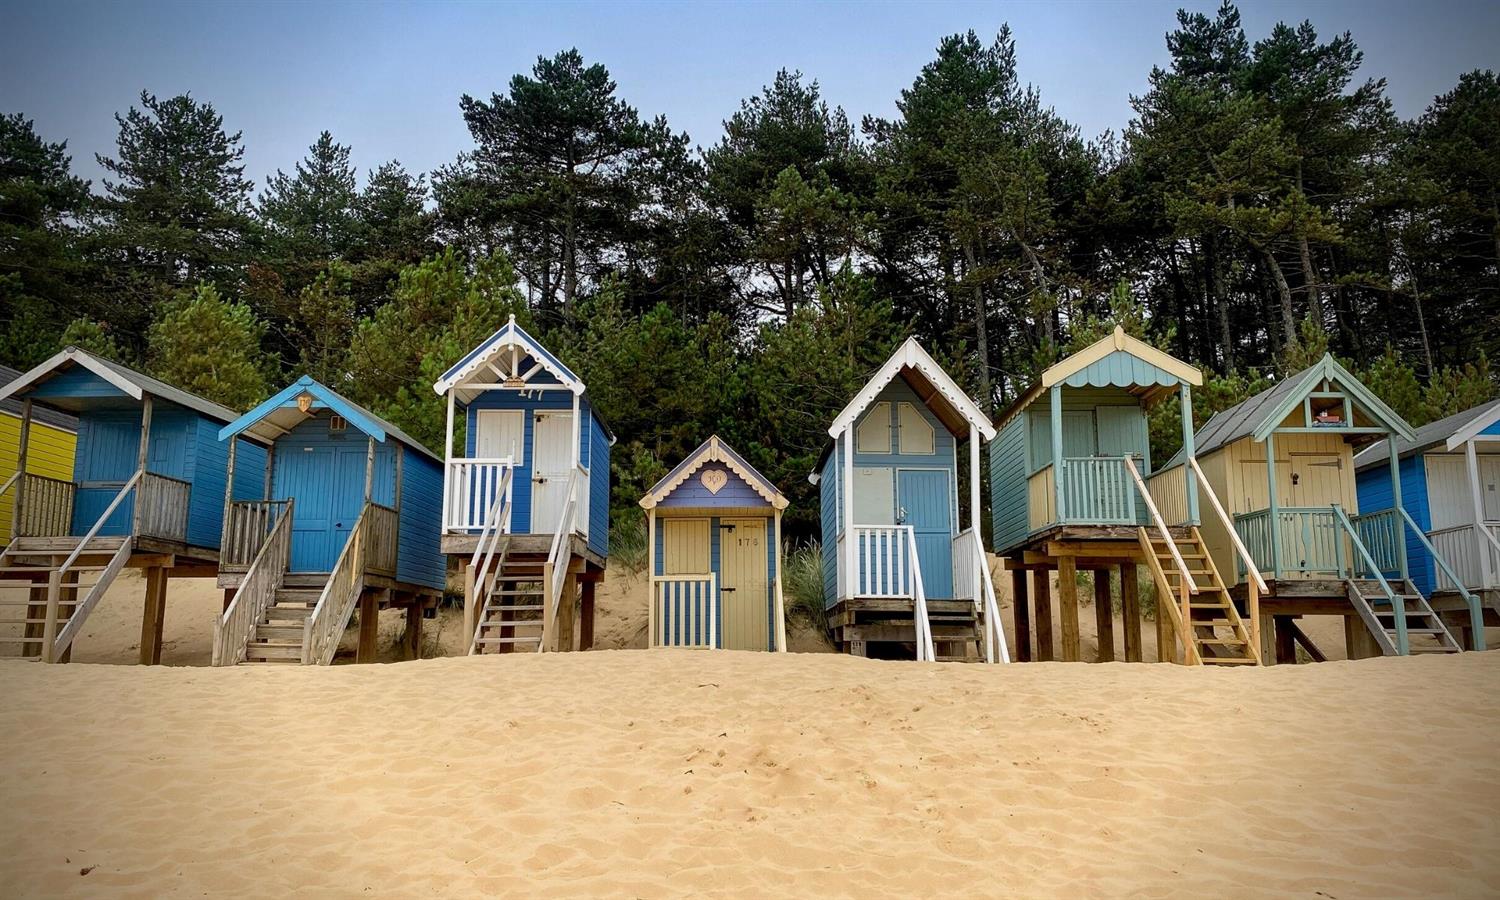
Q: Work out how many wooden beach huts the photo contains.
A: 9